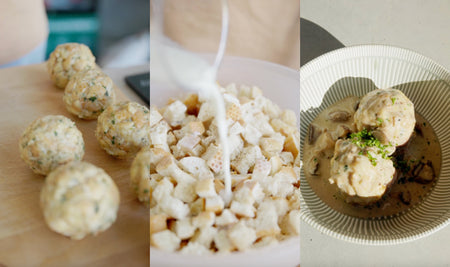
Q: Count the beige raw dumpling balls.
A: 6